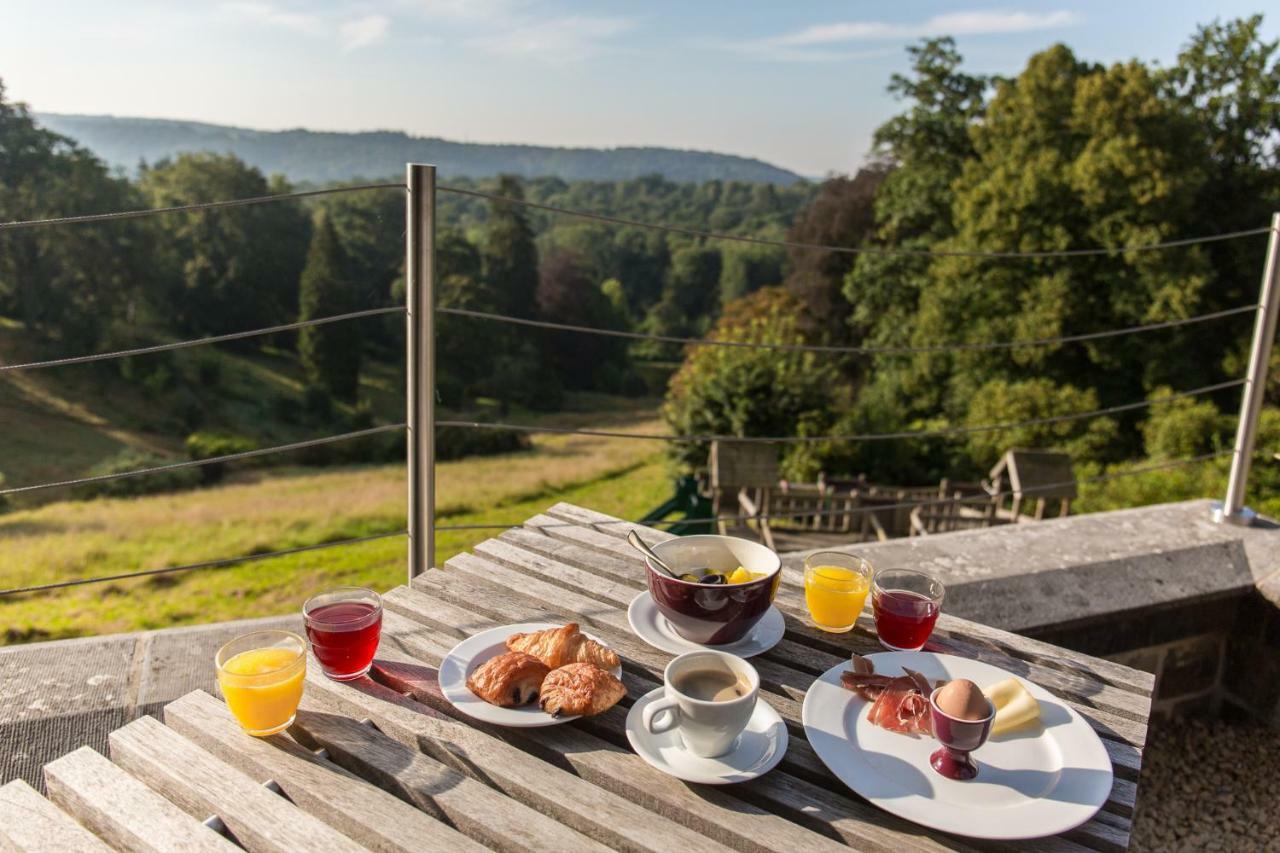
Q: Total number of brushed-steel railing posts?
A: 2